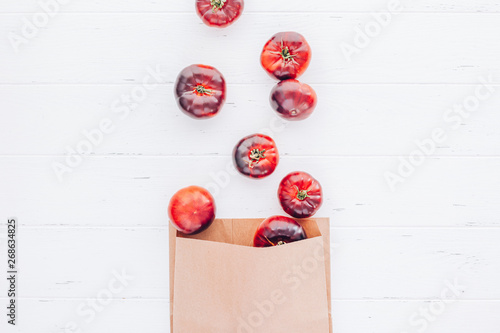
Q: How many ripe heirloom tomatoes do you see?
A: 8